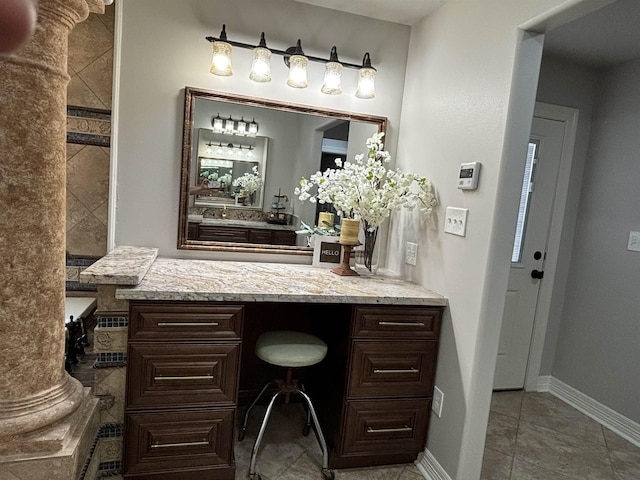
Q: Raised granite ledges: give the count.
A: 1